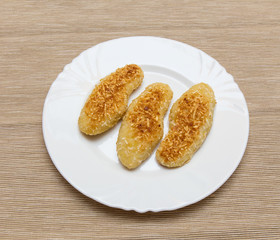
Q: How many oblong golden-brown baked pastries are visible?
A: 3